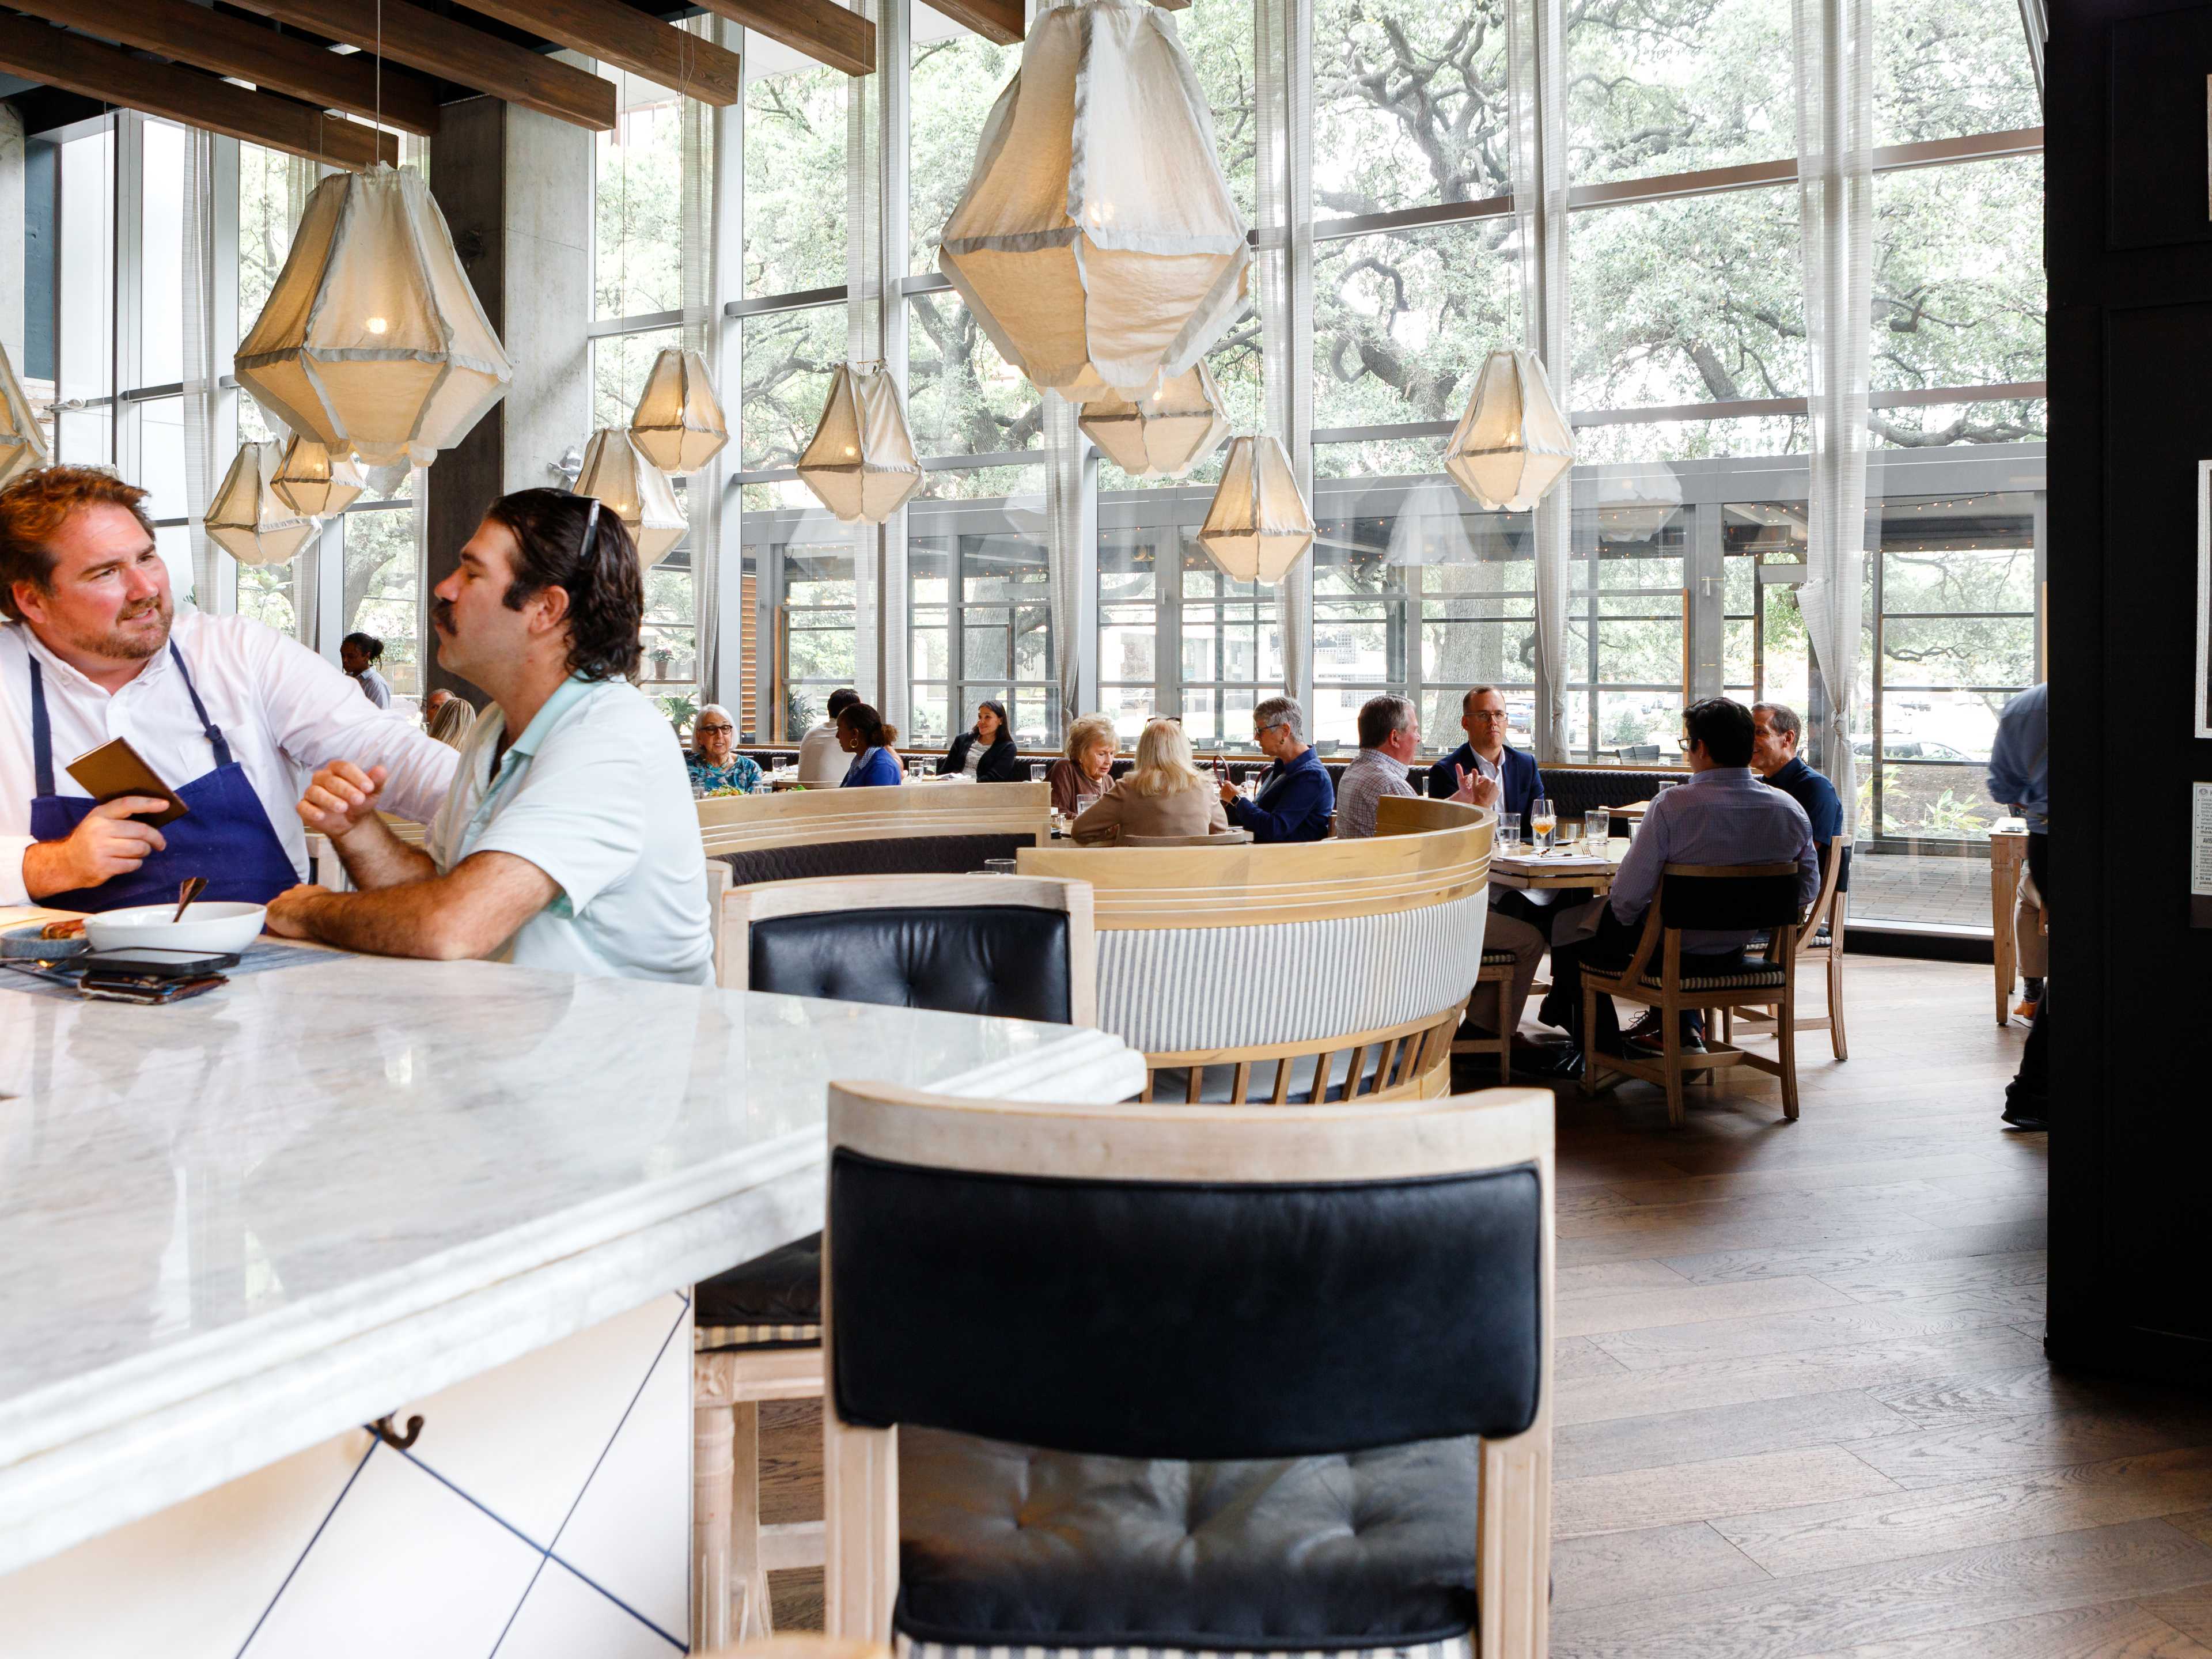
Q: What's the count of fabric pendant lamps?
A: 11